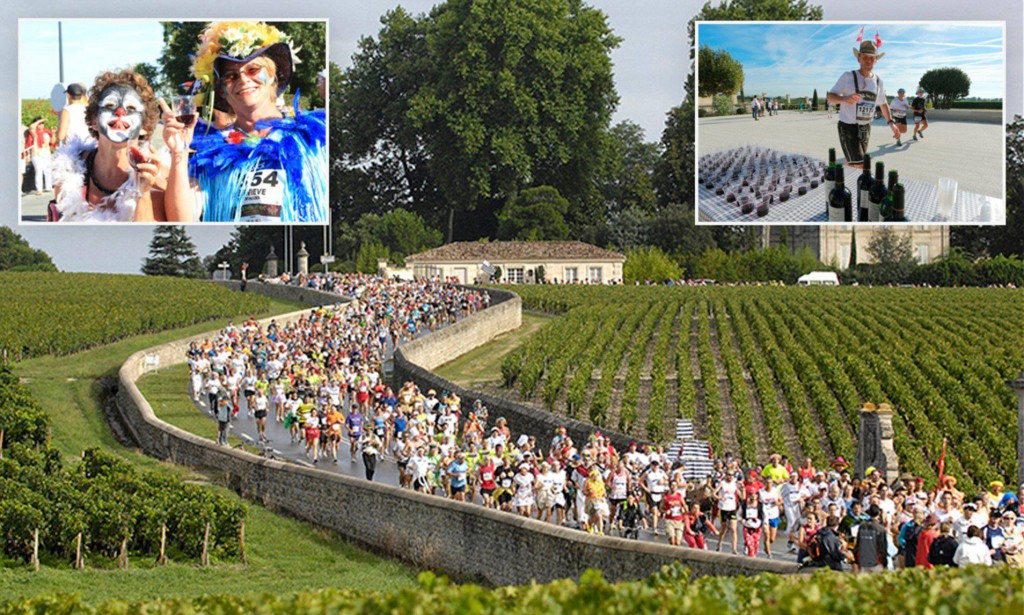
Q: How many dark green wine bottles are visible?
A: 6